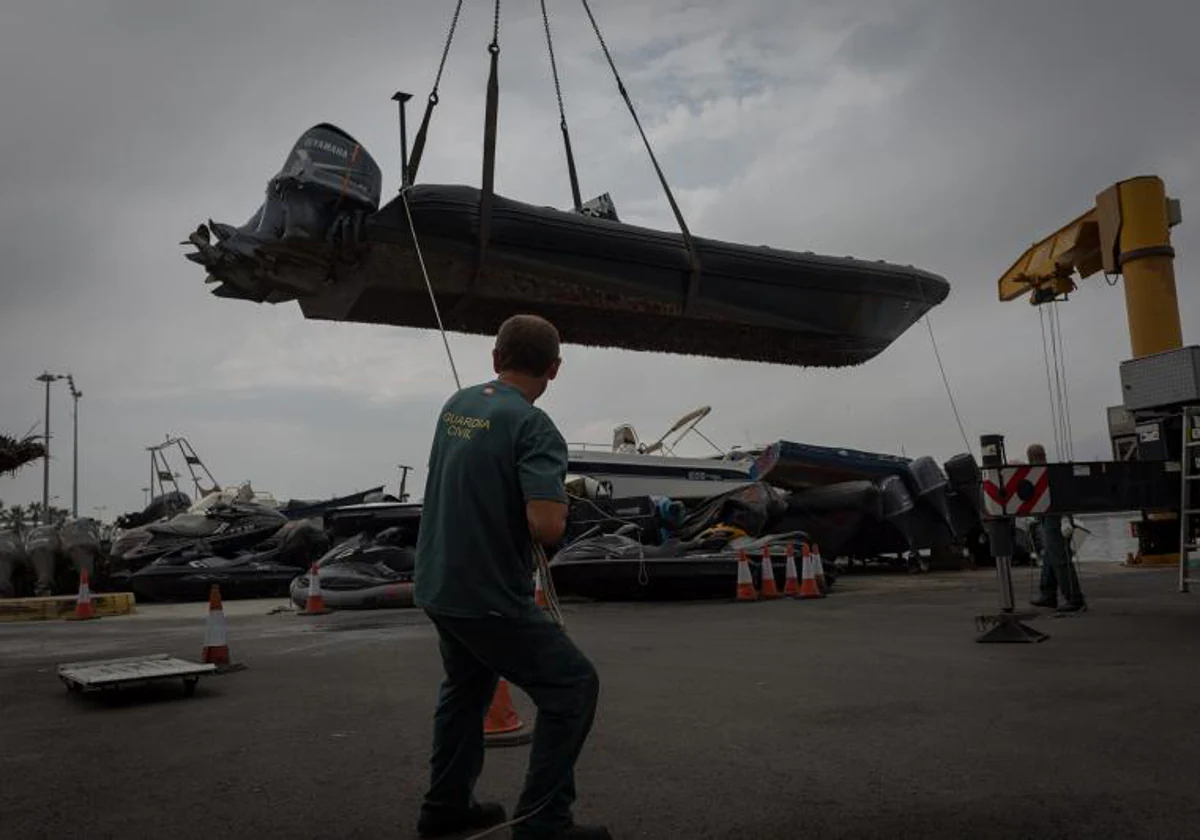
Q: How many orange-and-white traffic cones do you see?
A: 10